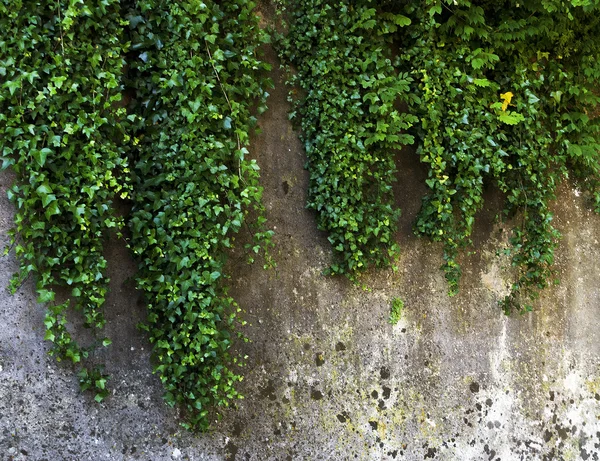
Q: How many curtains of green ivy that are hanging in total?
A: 5